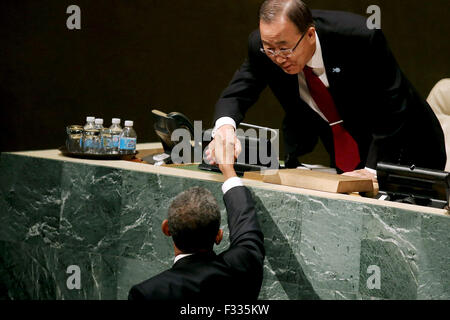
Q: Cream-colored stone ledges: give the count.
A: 1